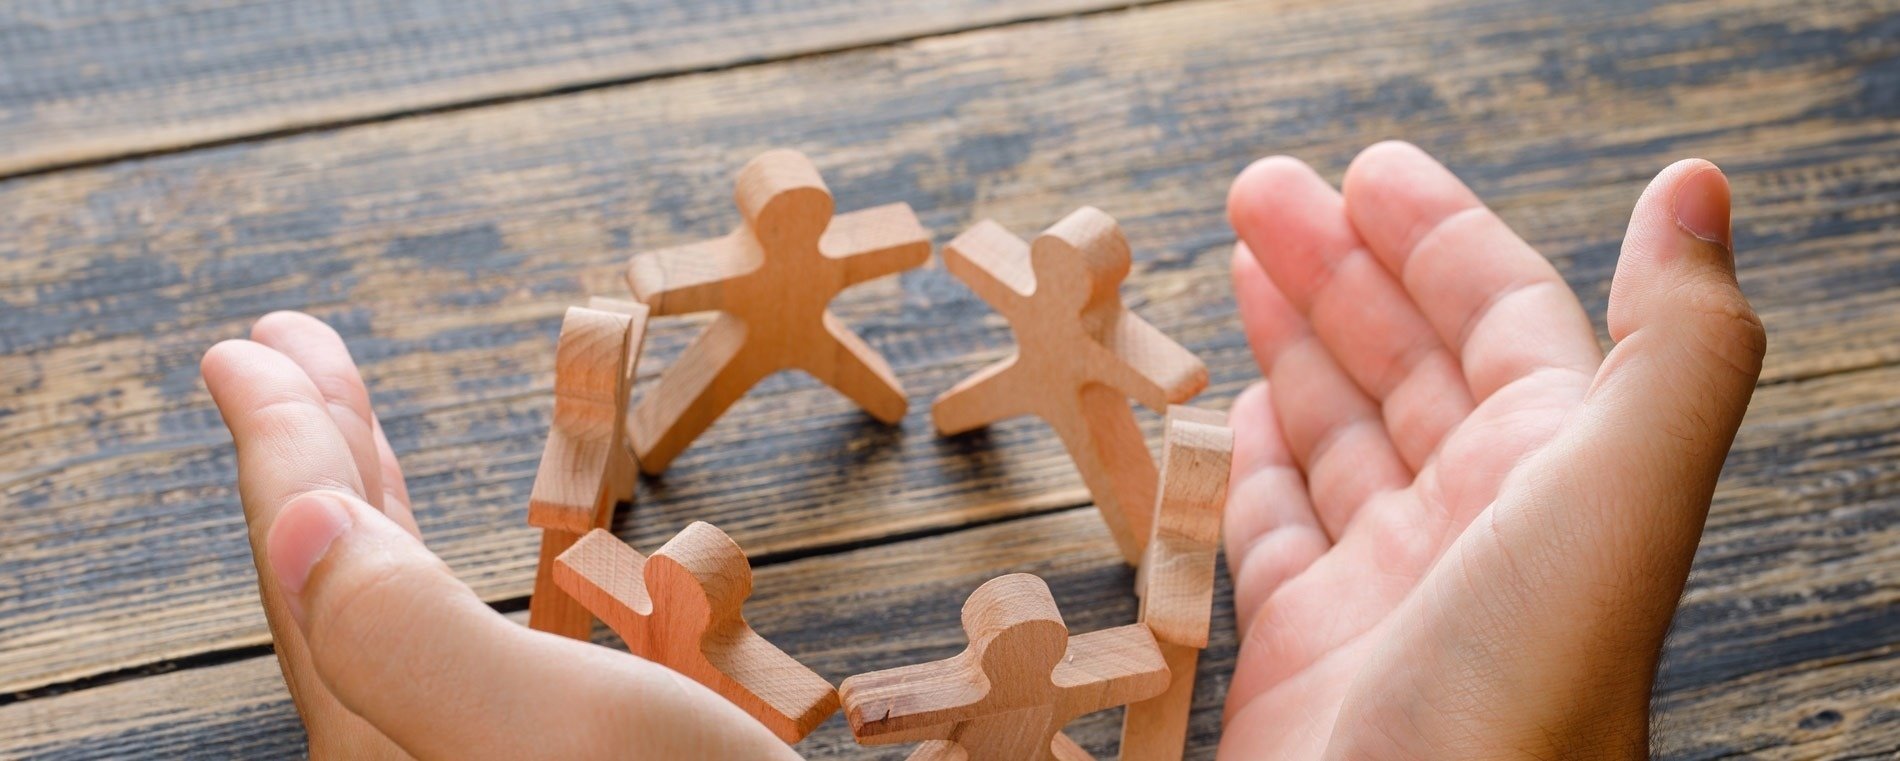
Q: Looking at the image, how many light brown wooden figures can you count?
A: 6